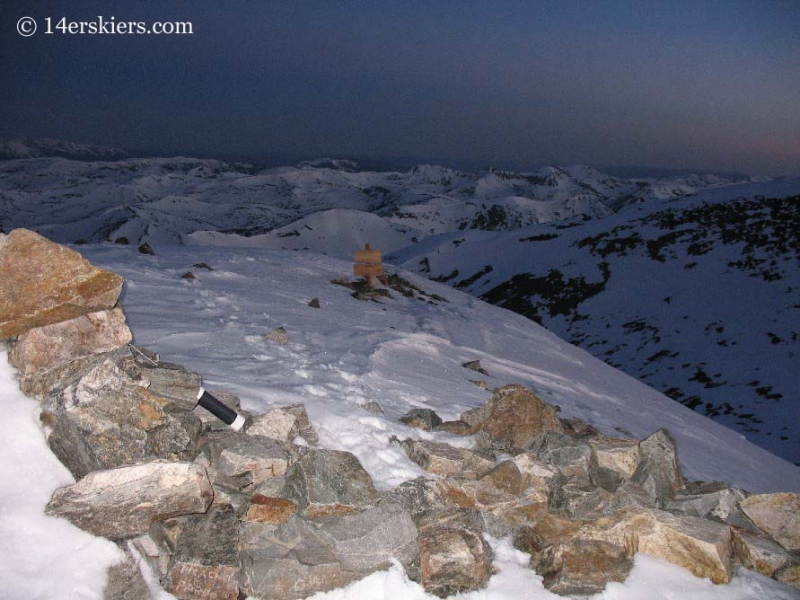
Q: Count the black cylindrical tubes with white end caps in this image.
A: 1